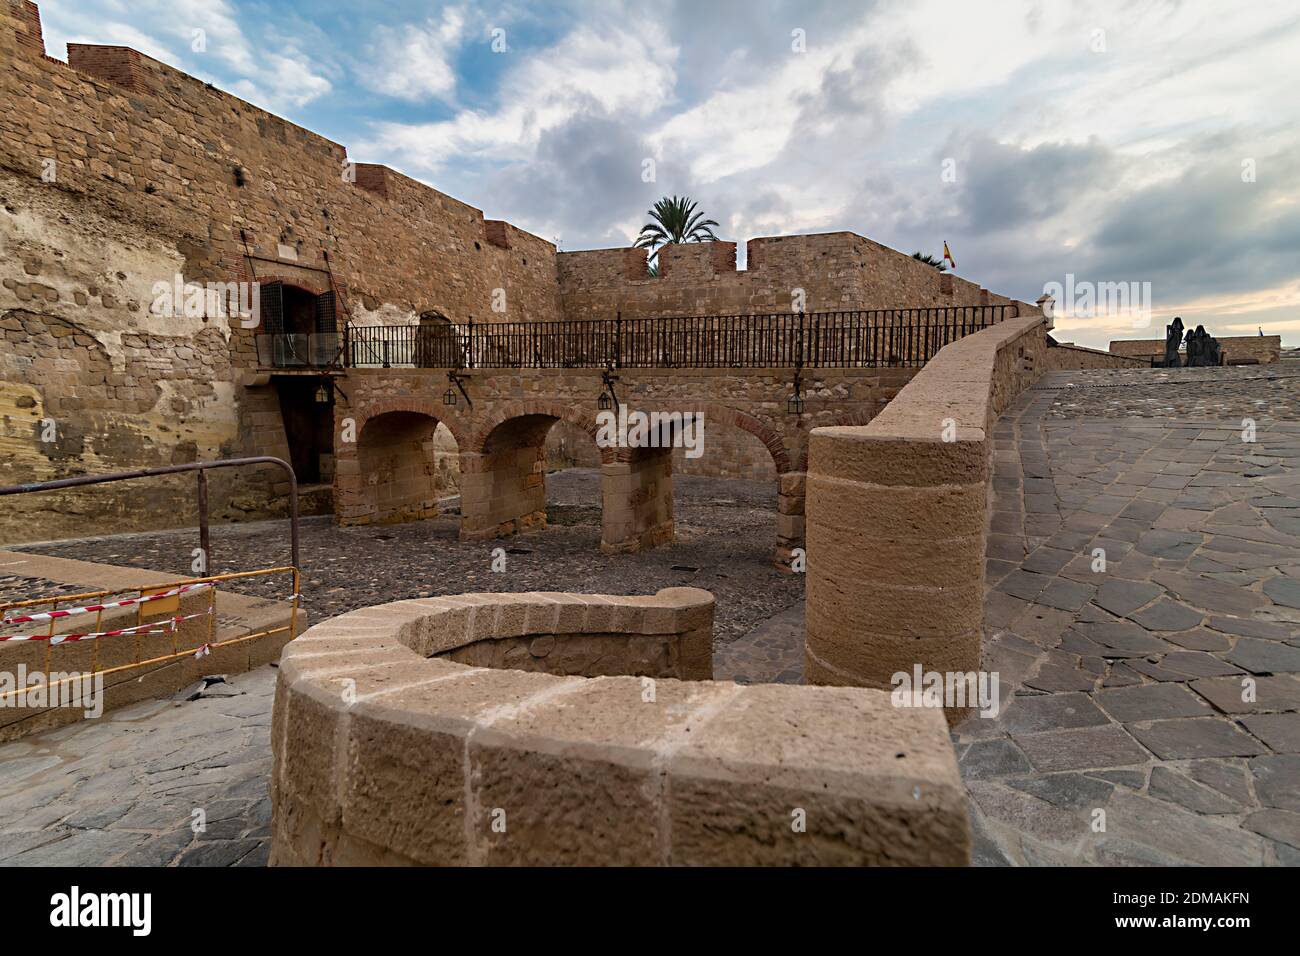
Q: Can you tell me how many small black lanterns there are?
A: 4